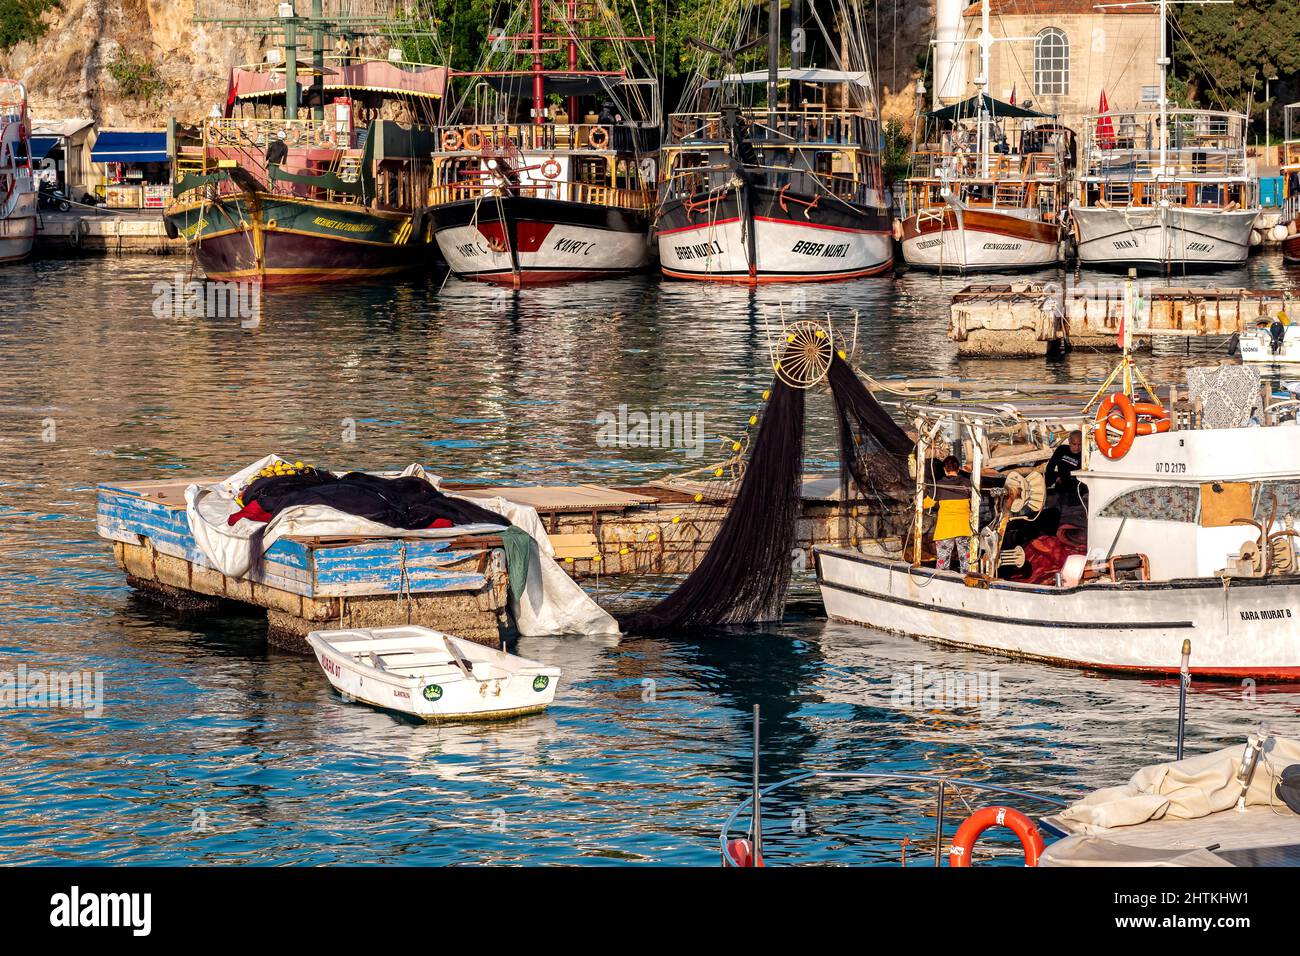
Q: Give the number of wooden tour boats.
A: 5